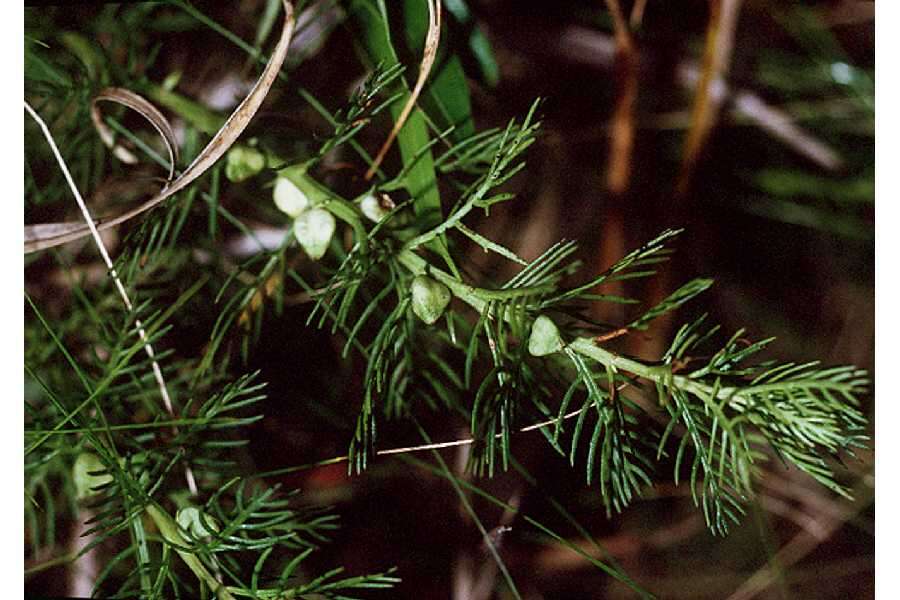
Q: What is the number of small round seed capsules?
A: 8